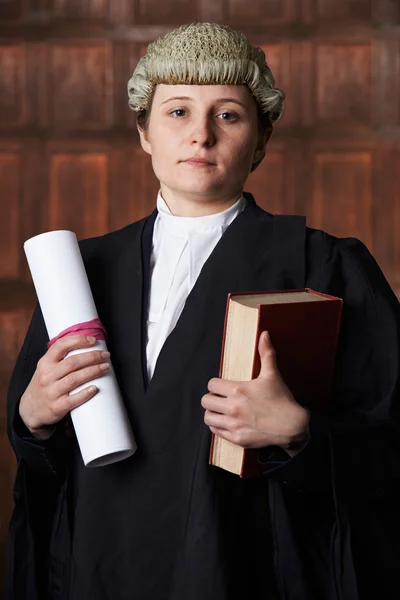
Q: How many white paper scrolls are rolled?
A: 1